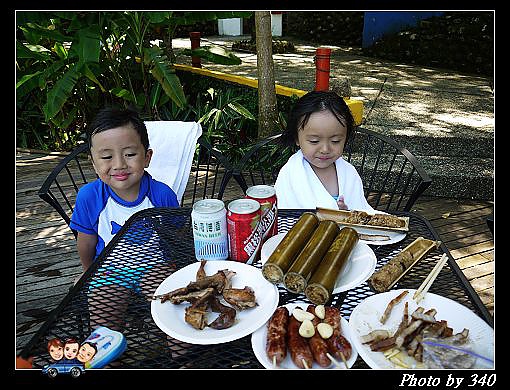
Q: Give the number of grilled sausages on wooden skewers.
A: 4